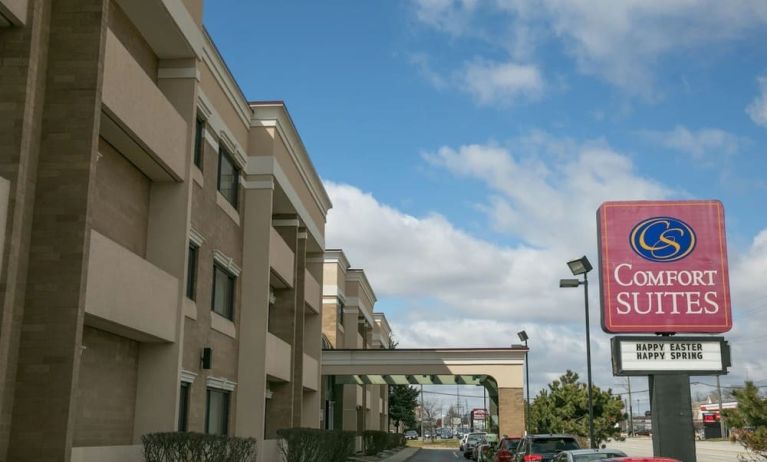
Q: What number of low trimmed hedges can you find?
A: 3